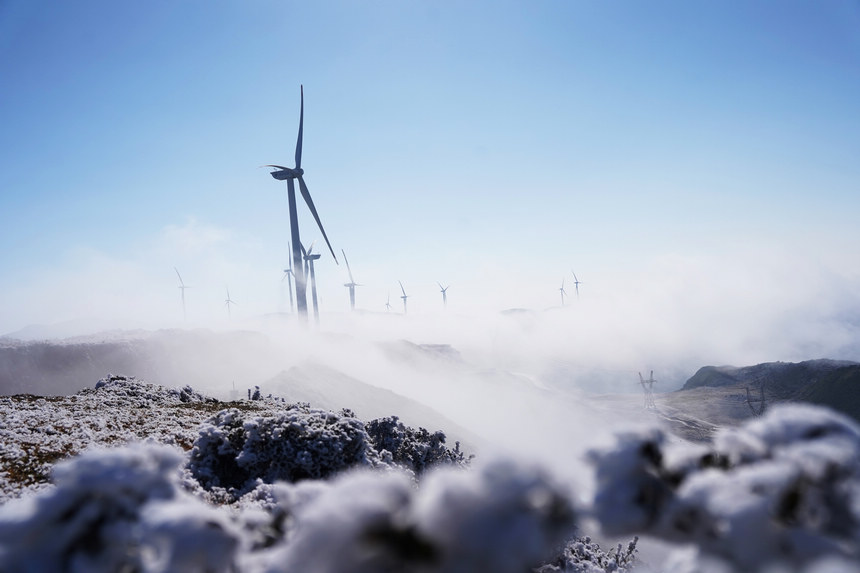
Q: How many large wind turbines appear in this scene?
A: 1